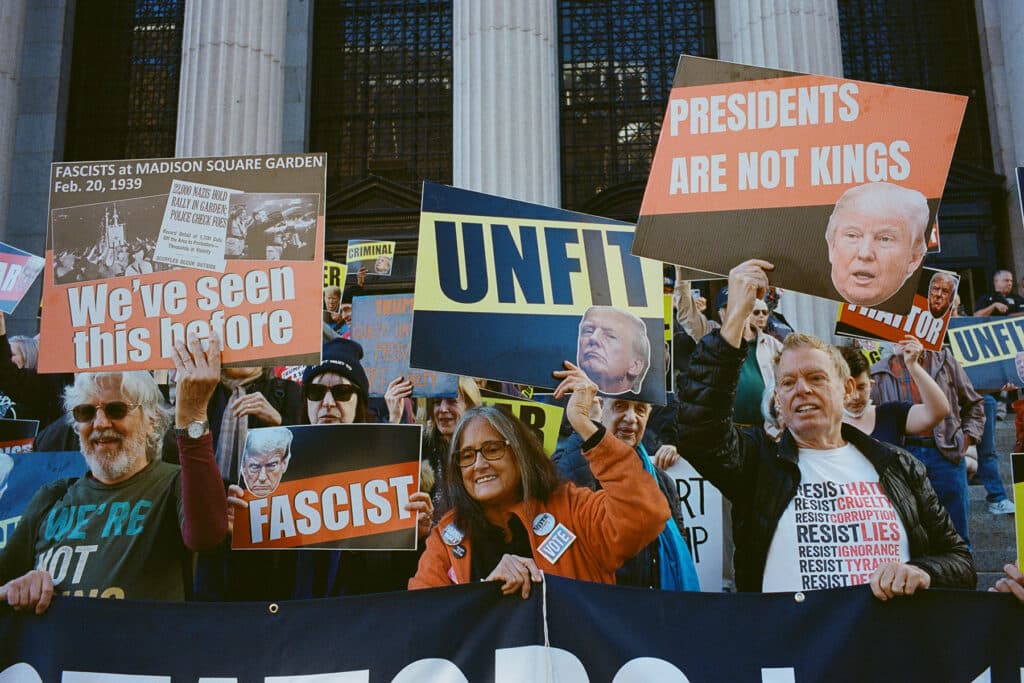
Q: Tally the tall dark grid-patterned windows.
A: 4